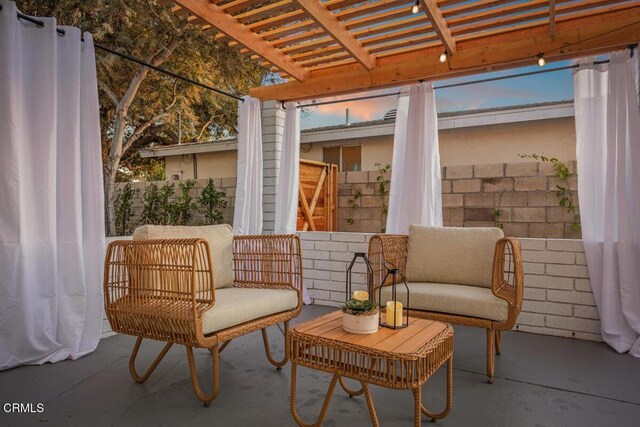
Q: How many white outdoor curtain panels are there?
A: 5